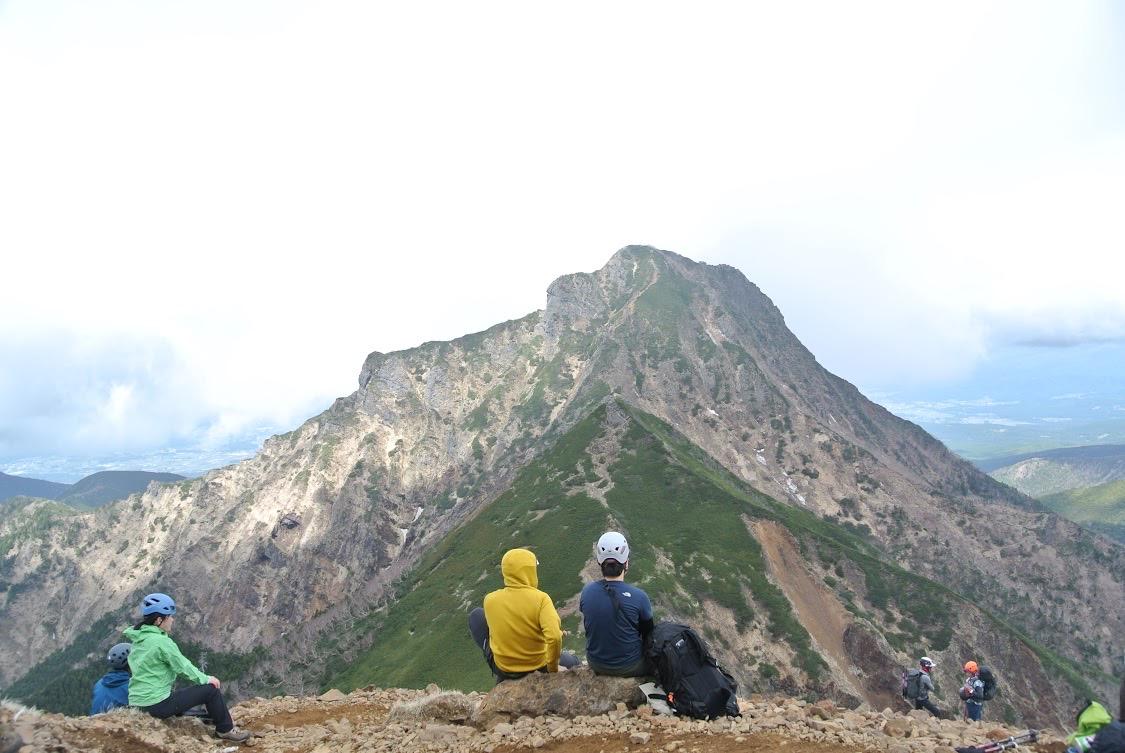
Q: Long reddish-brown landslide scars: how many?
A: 1